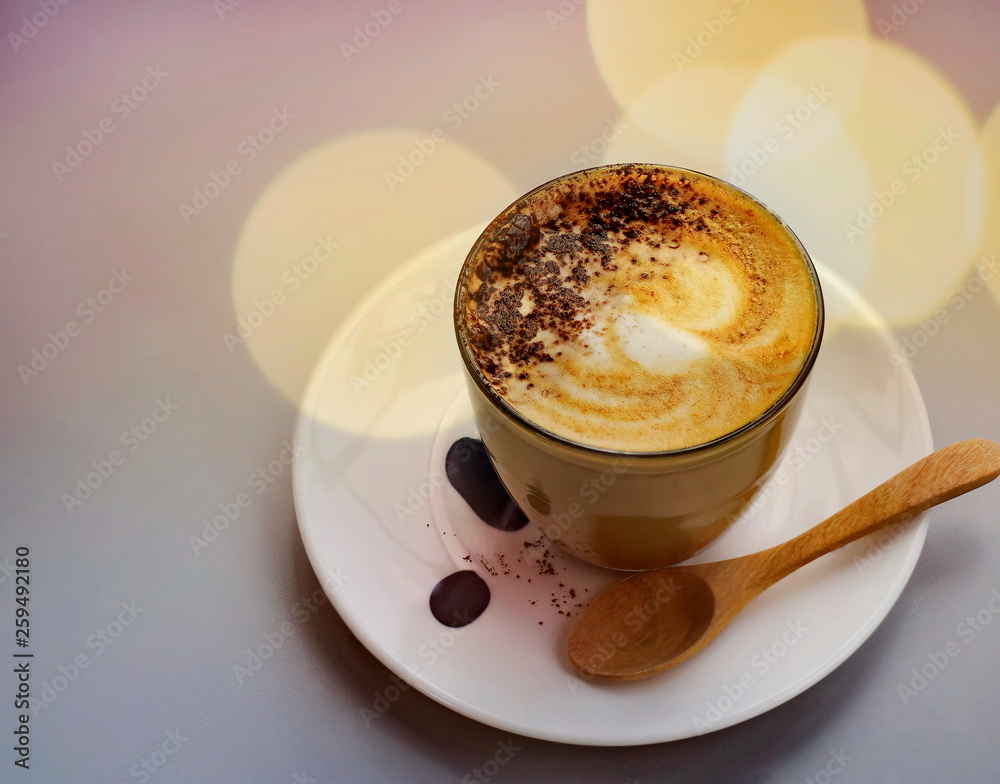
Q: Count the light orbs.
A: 5